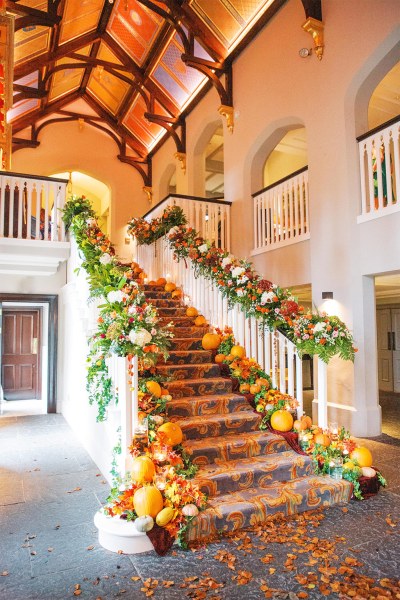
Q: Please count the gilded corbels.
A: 4